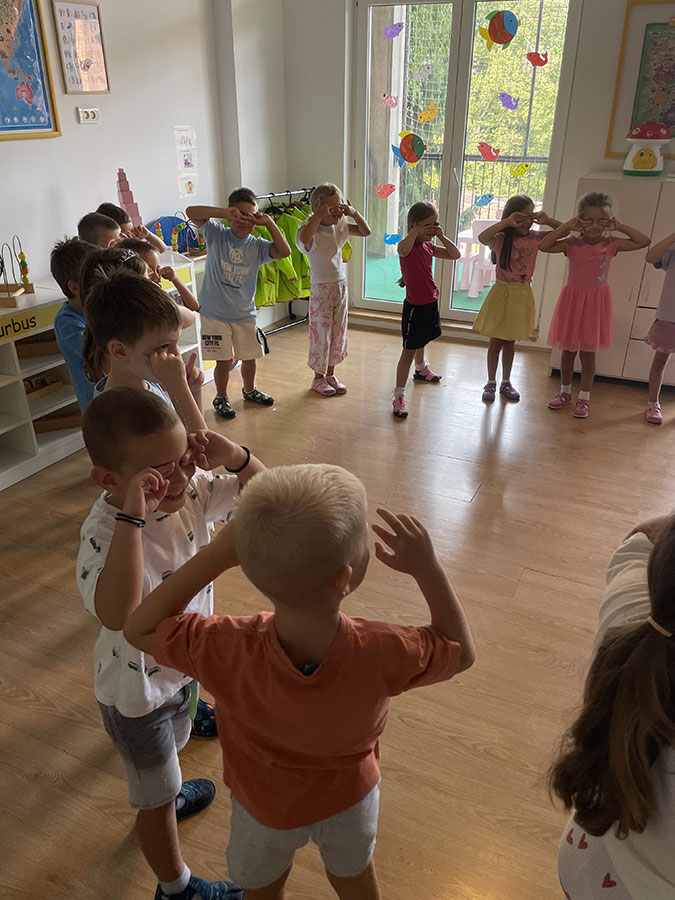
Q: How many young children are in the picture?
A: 15